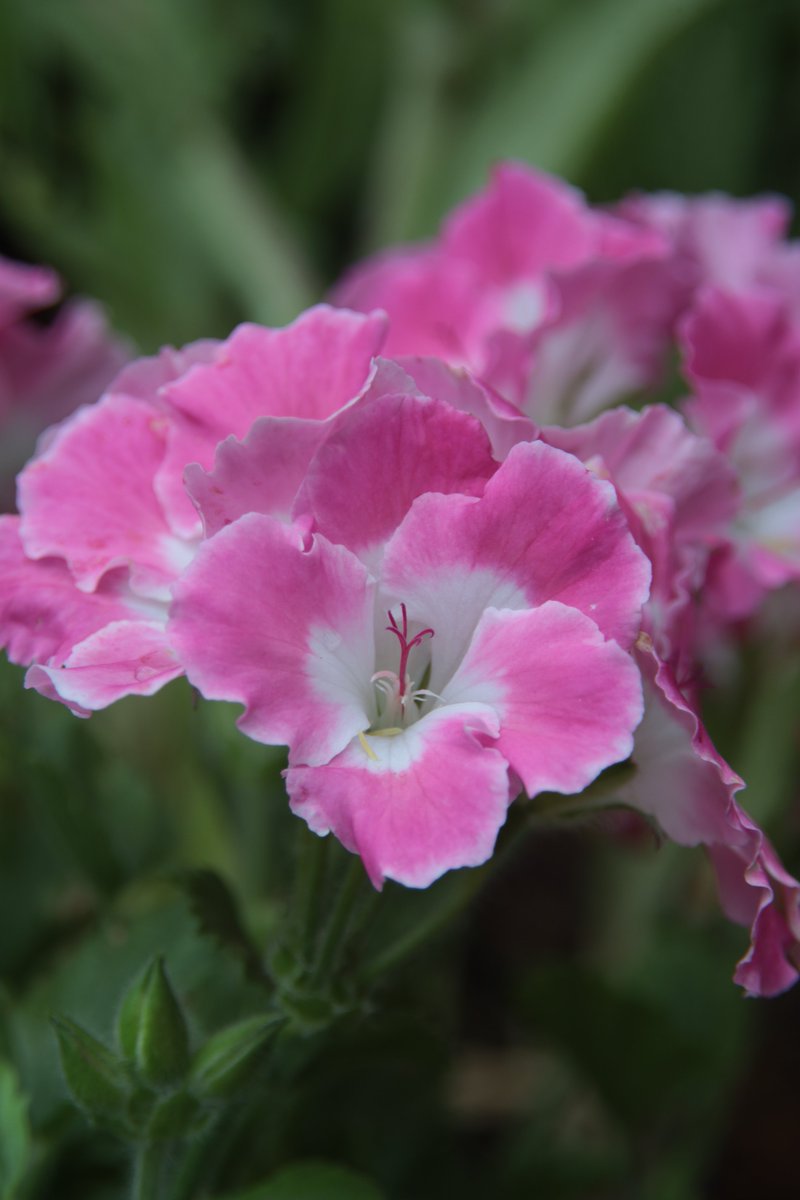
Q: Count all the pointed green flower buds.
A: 3